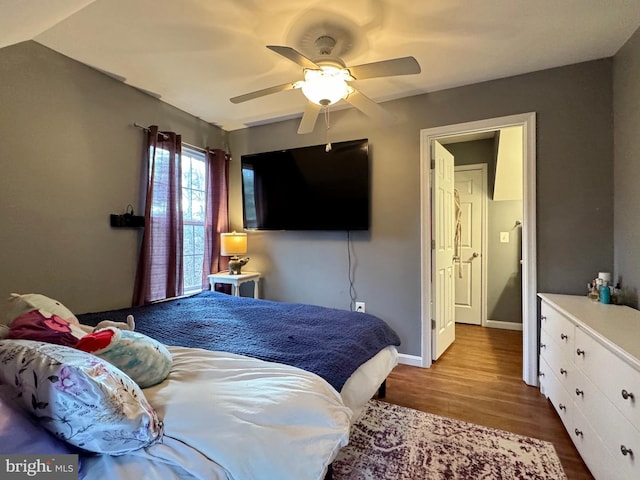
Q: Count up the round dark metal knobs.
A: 11